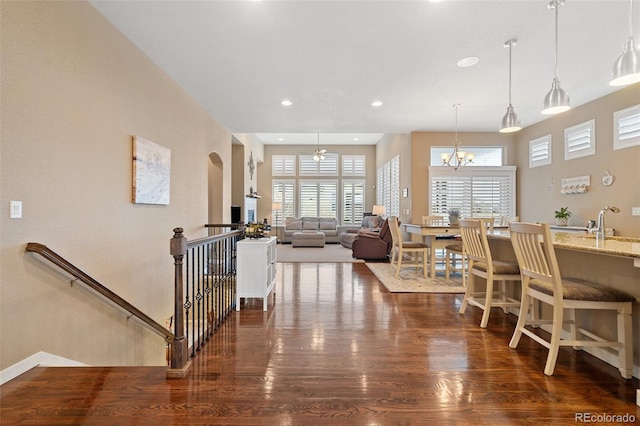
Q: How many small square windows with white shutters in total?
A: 3